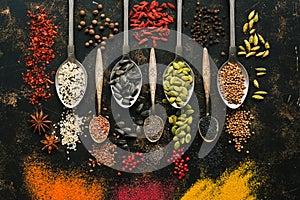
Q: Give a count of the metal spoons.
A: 7